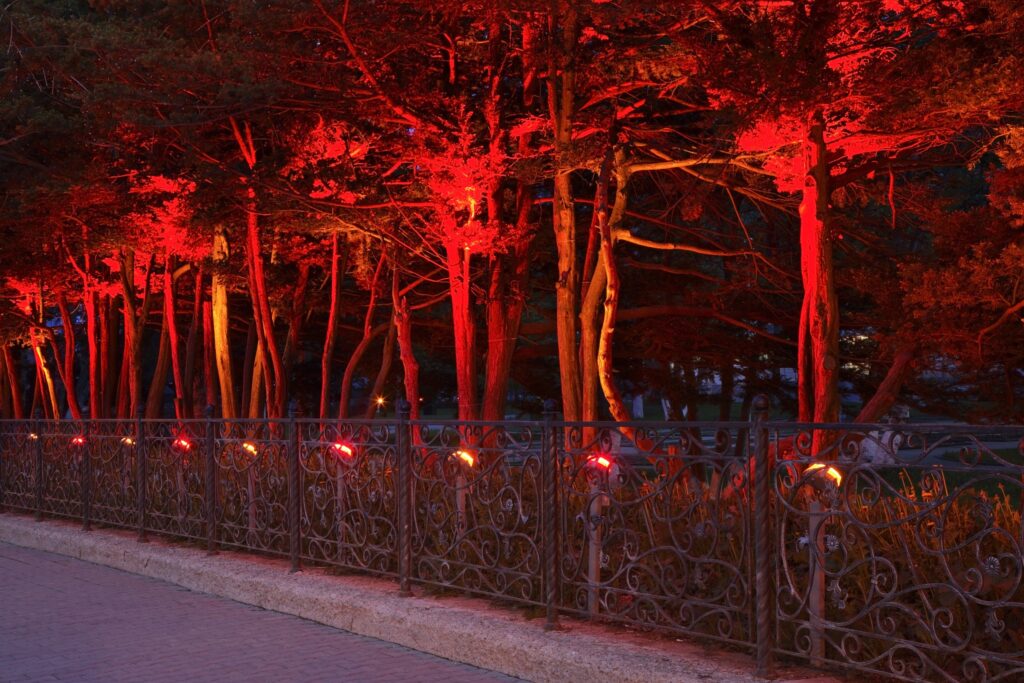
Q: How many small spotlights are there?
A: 9